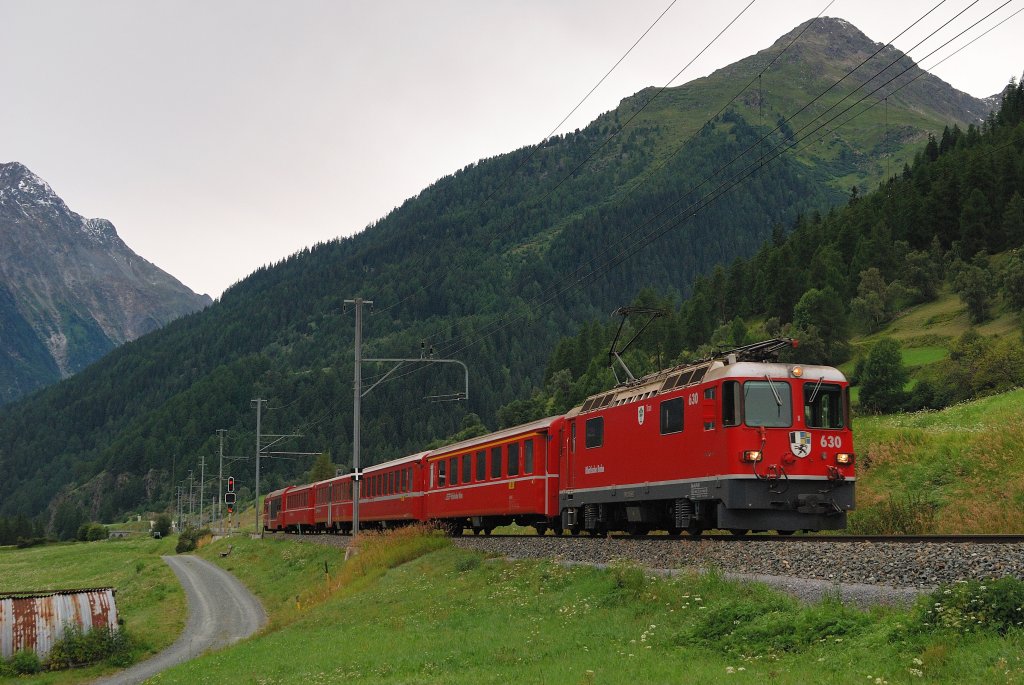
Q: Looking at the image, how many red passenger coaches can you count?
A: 5